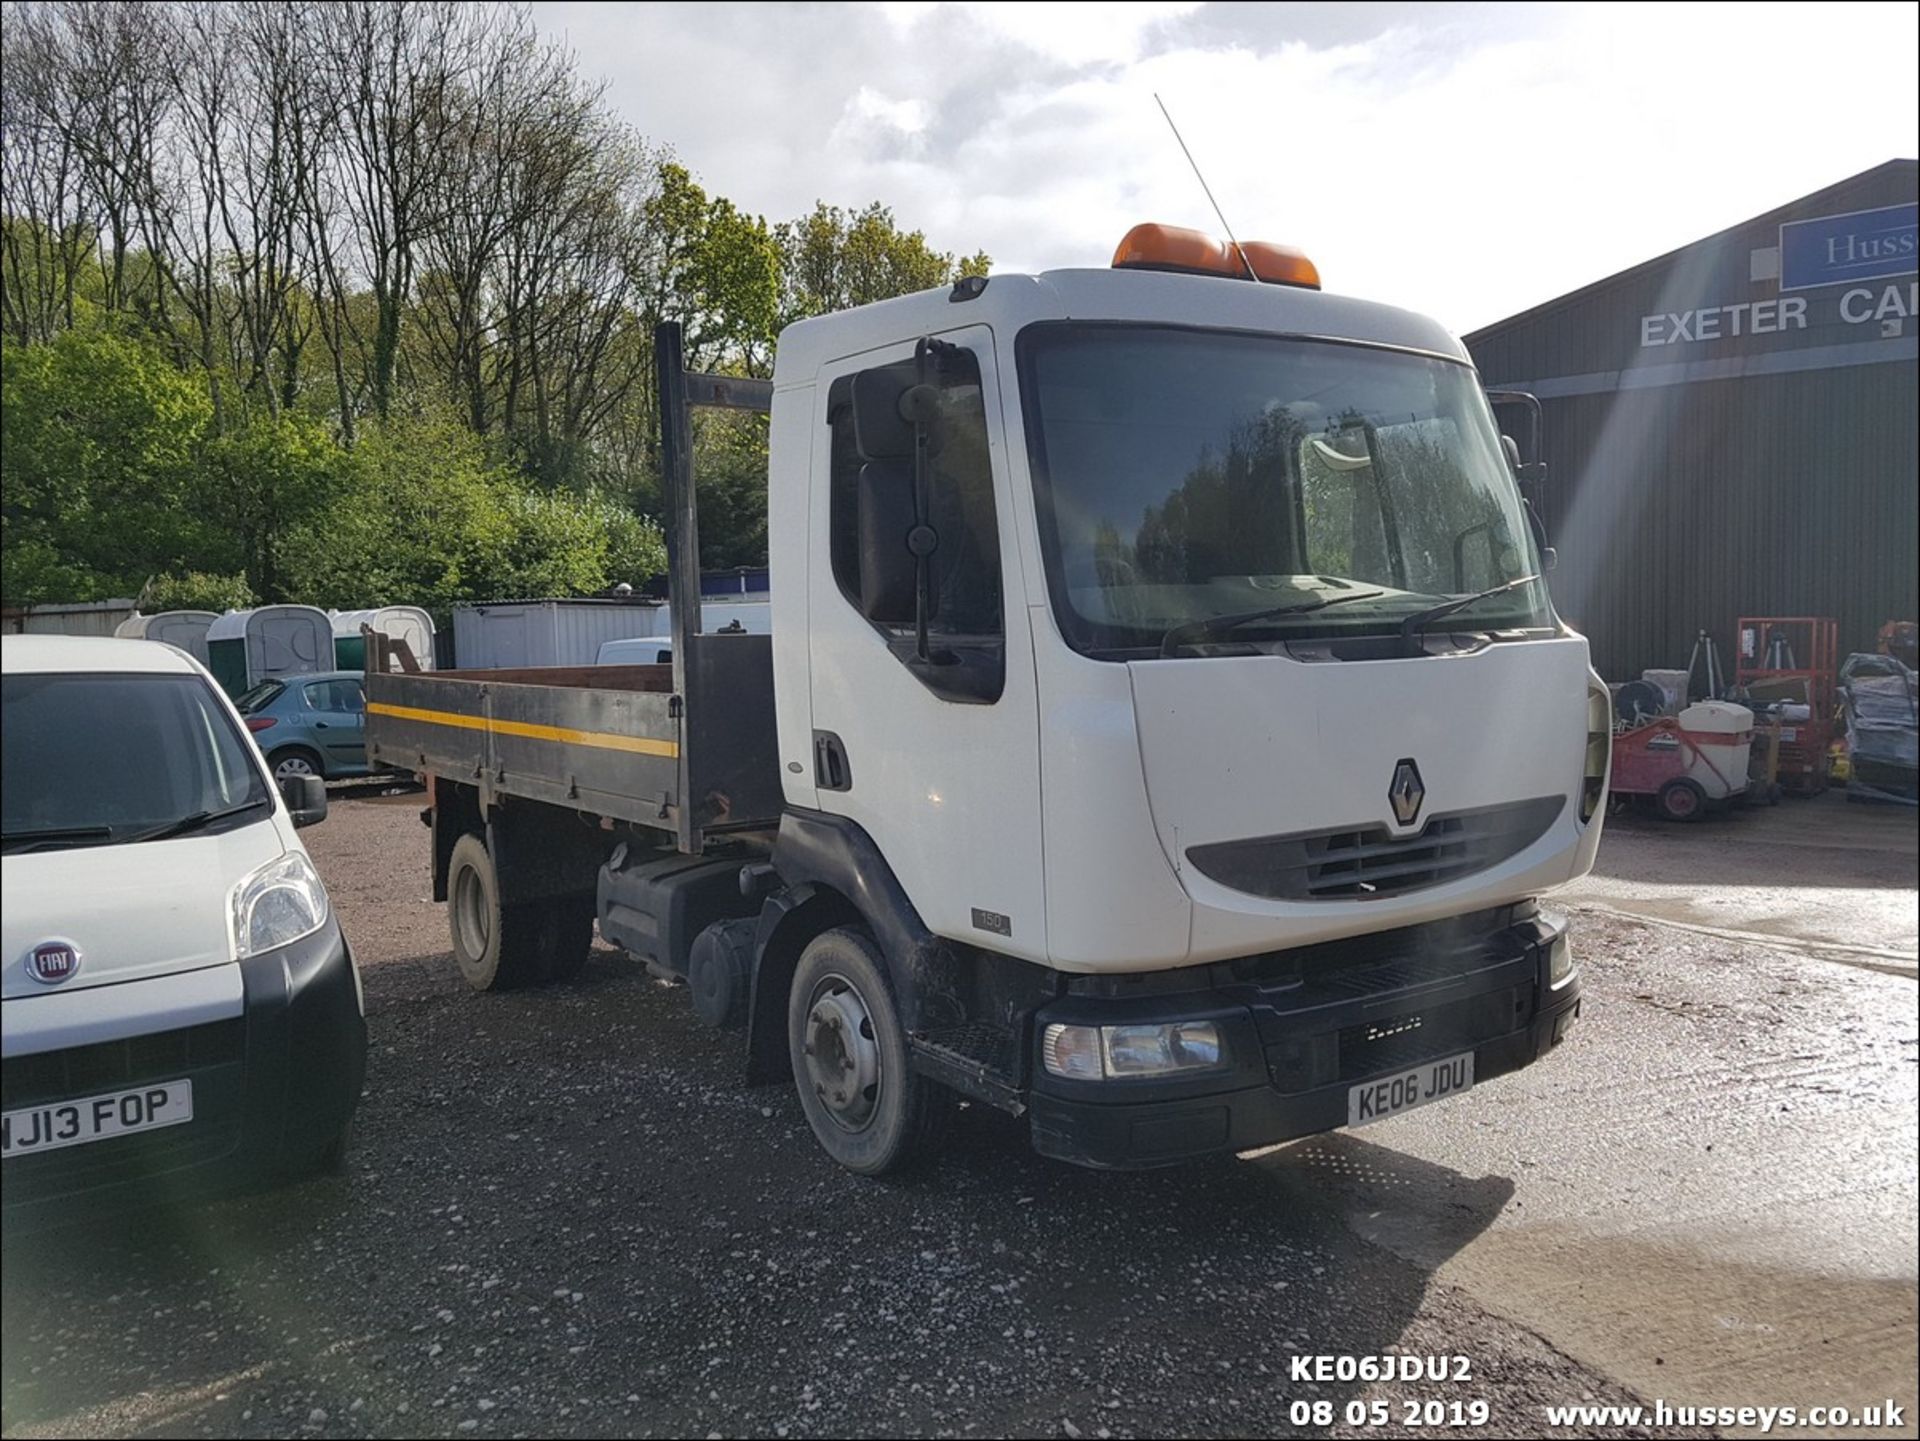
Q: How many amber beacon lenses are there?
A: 2